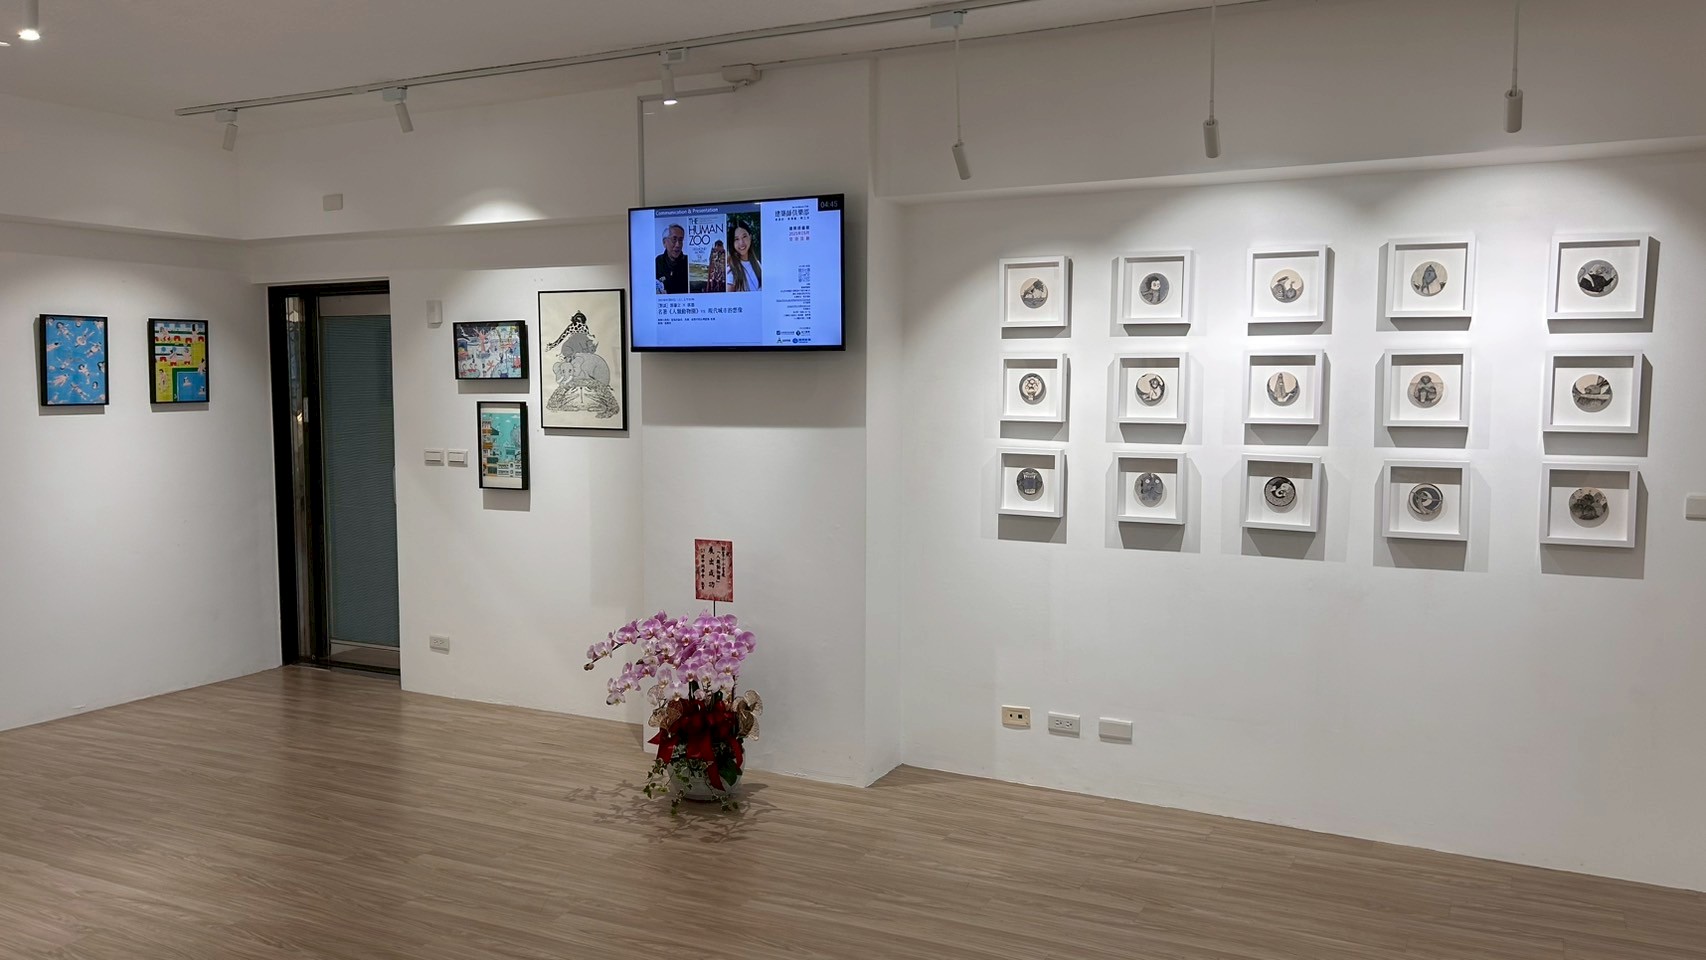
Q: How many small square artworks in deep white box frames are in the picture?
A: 15